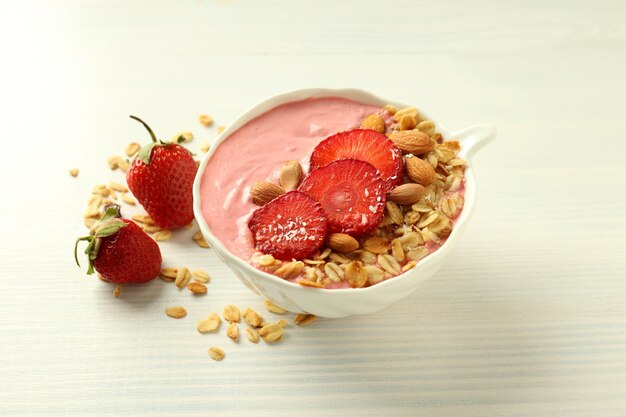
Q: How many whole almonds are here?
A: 7